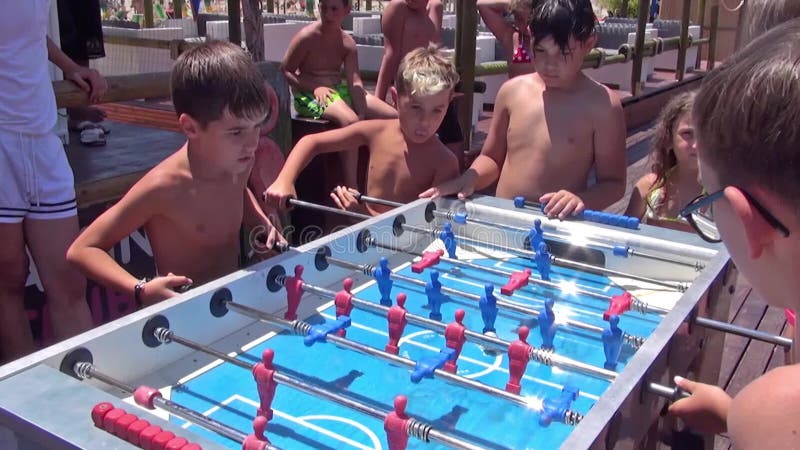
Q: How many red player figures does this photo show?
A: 11